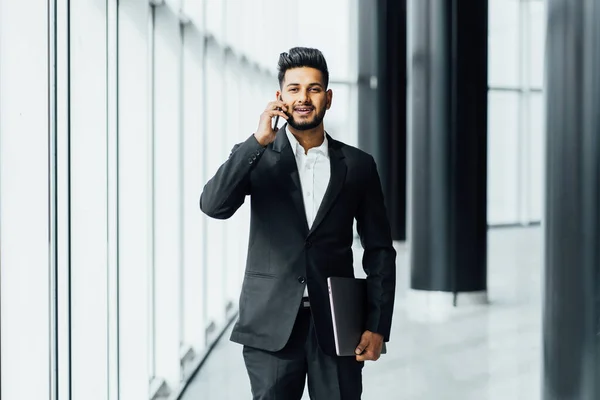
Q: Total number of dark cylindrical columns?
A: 3